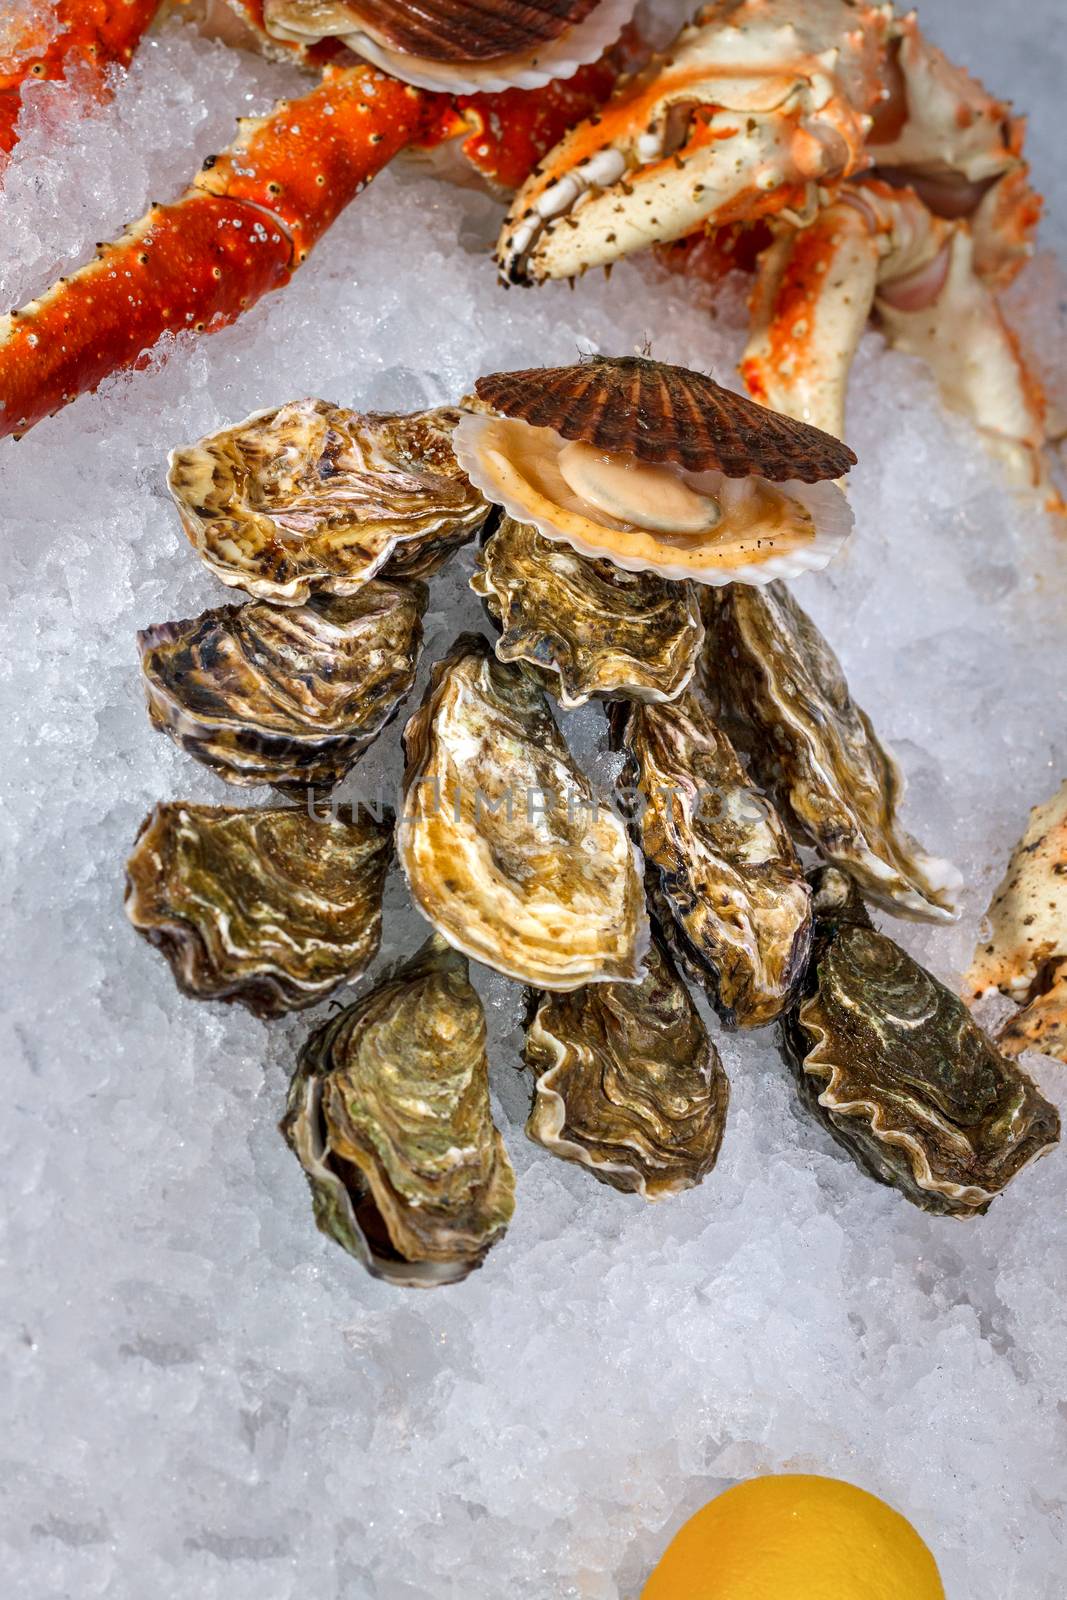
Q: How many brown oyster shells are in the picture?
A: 10